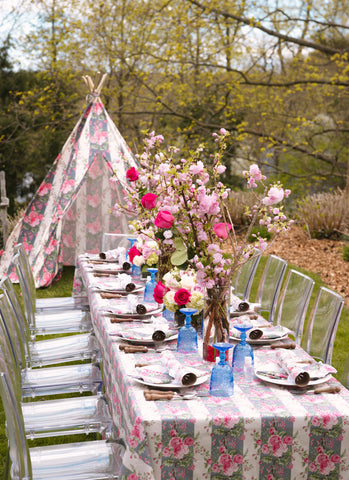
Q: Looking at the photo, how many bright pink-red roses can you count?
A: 7